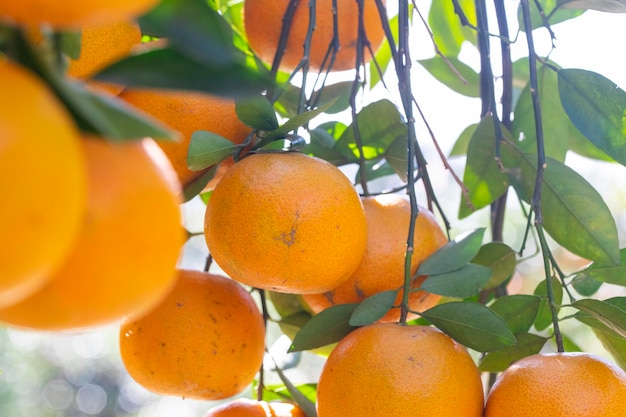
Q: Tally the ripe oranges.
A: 12